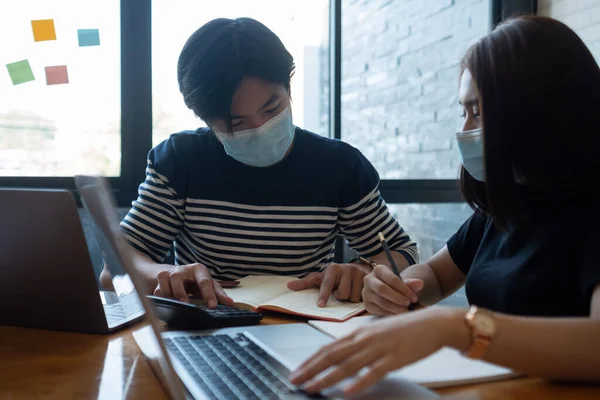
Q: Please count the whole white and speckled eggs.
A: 0